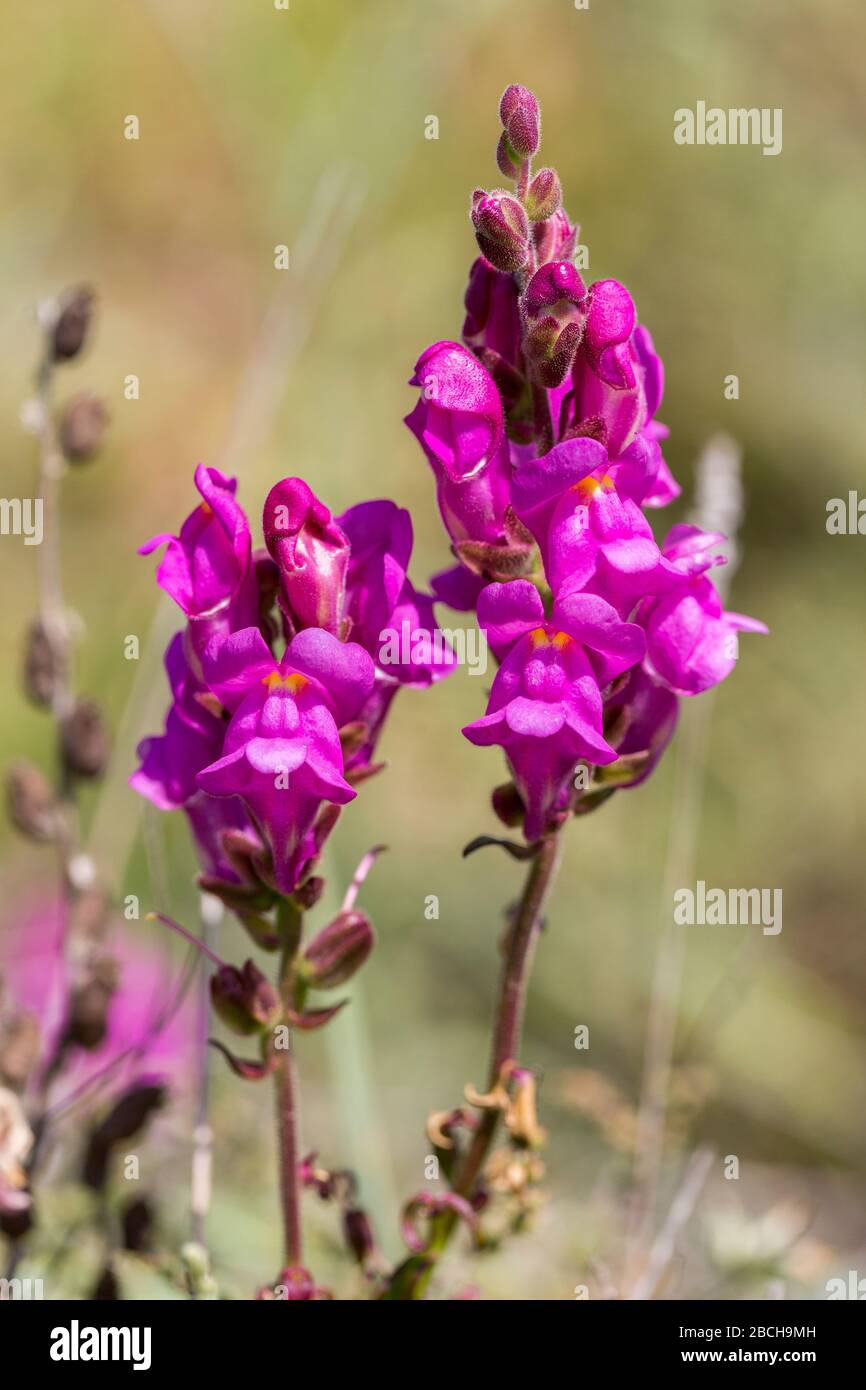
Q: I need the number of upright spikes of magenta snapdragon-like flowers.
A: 2